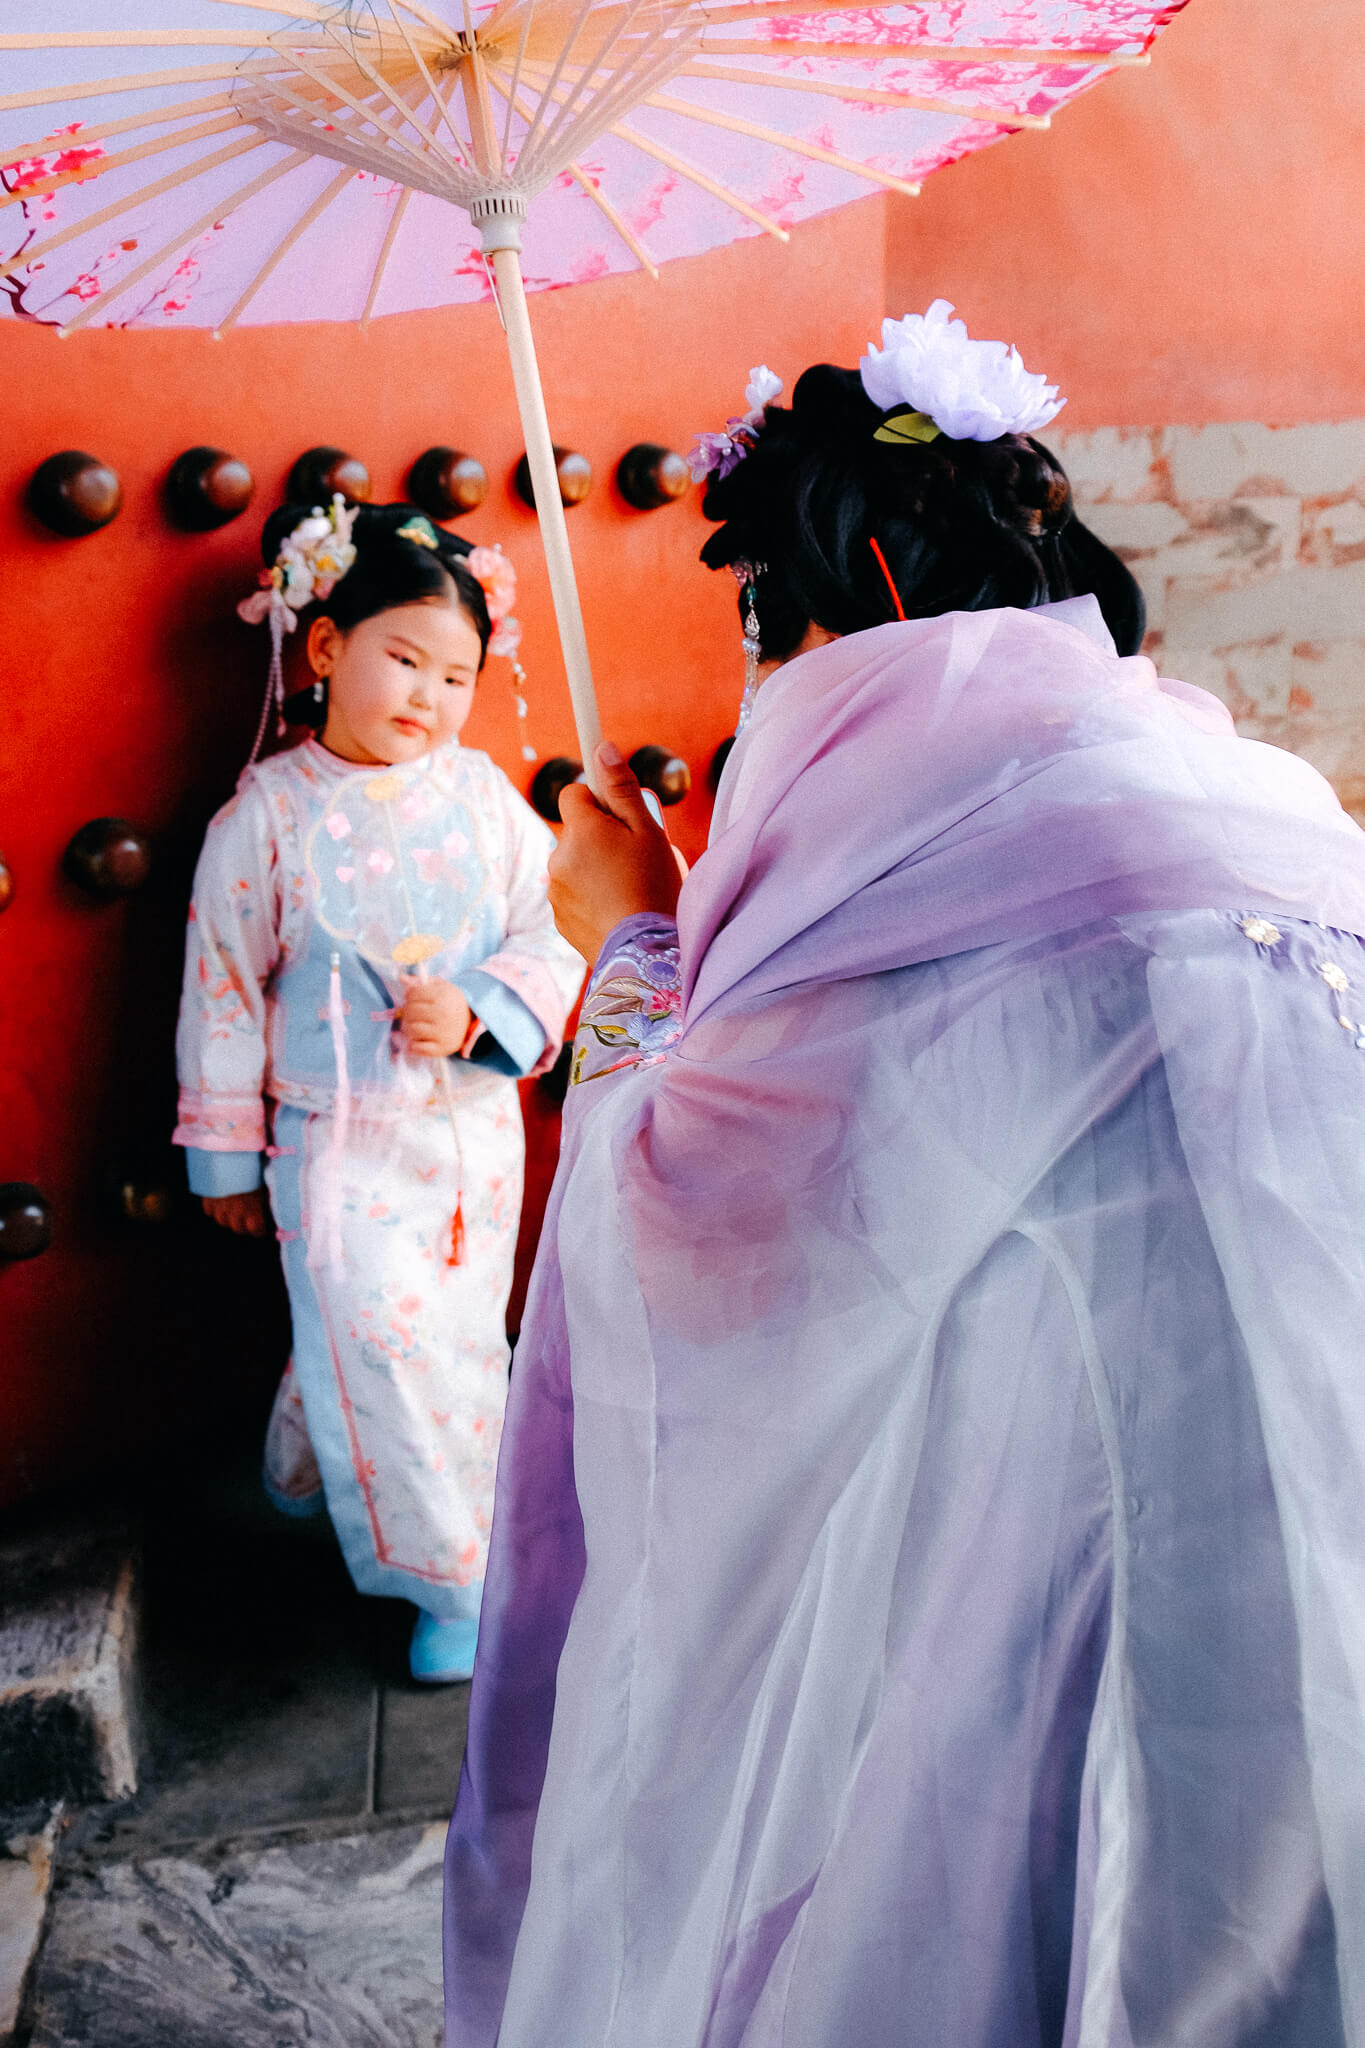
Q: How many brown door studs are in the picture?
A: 14